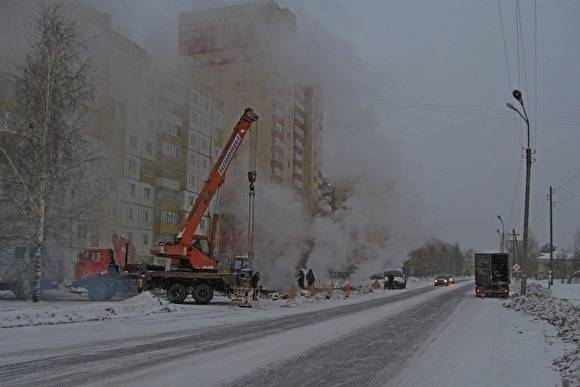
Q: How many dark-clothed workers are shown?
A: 3